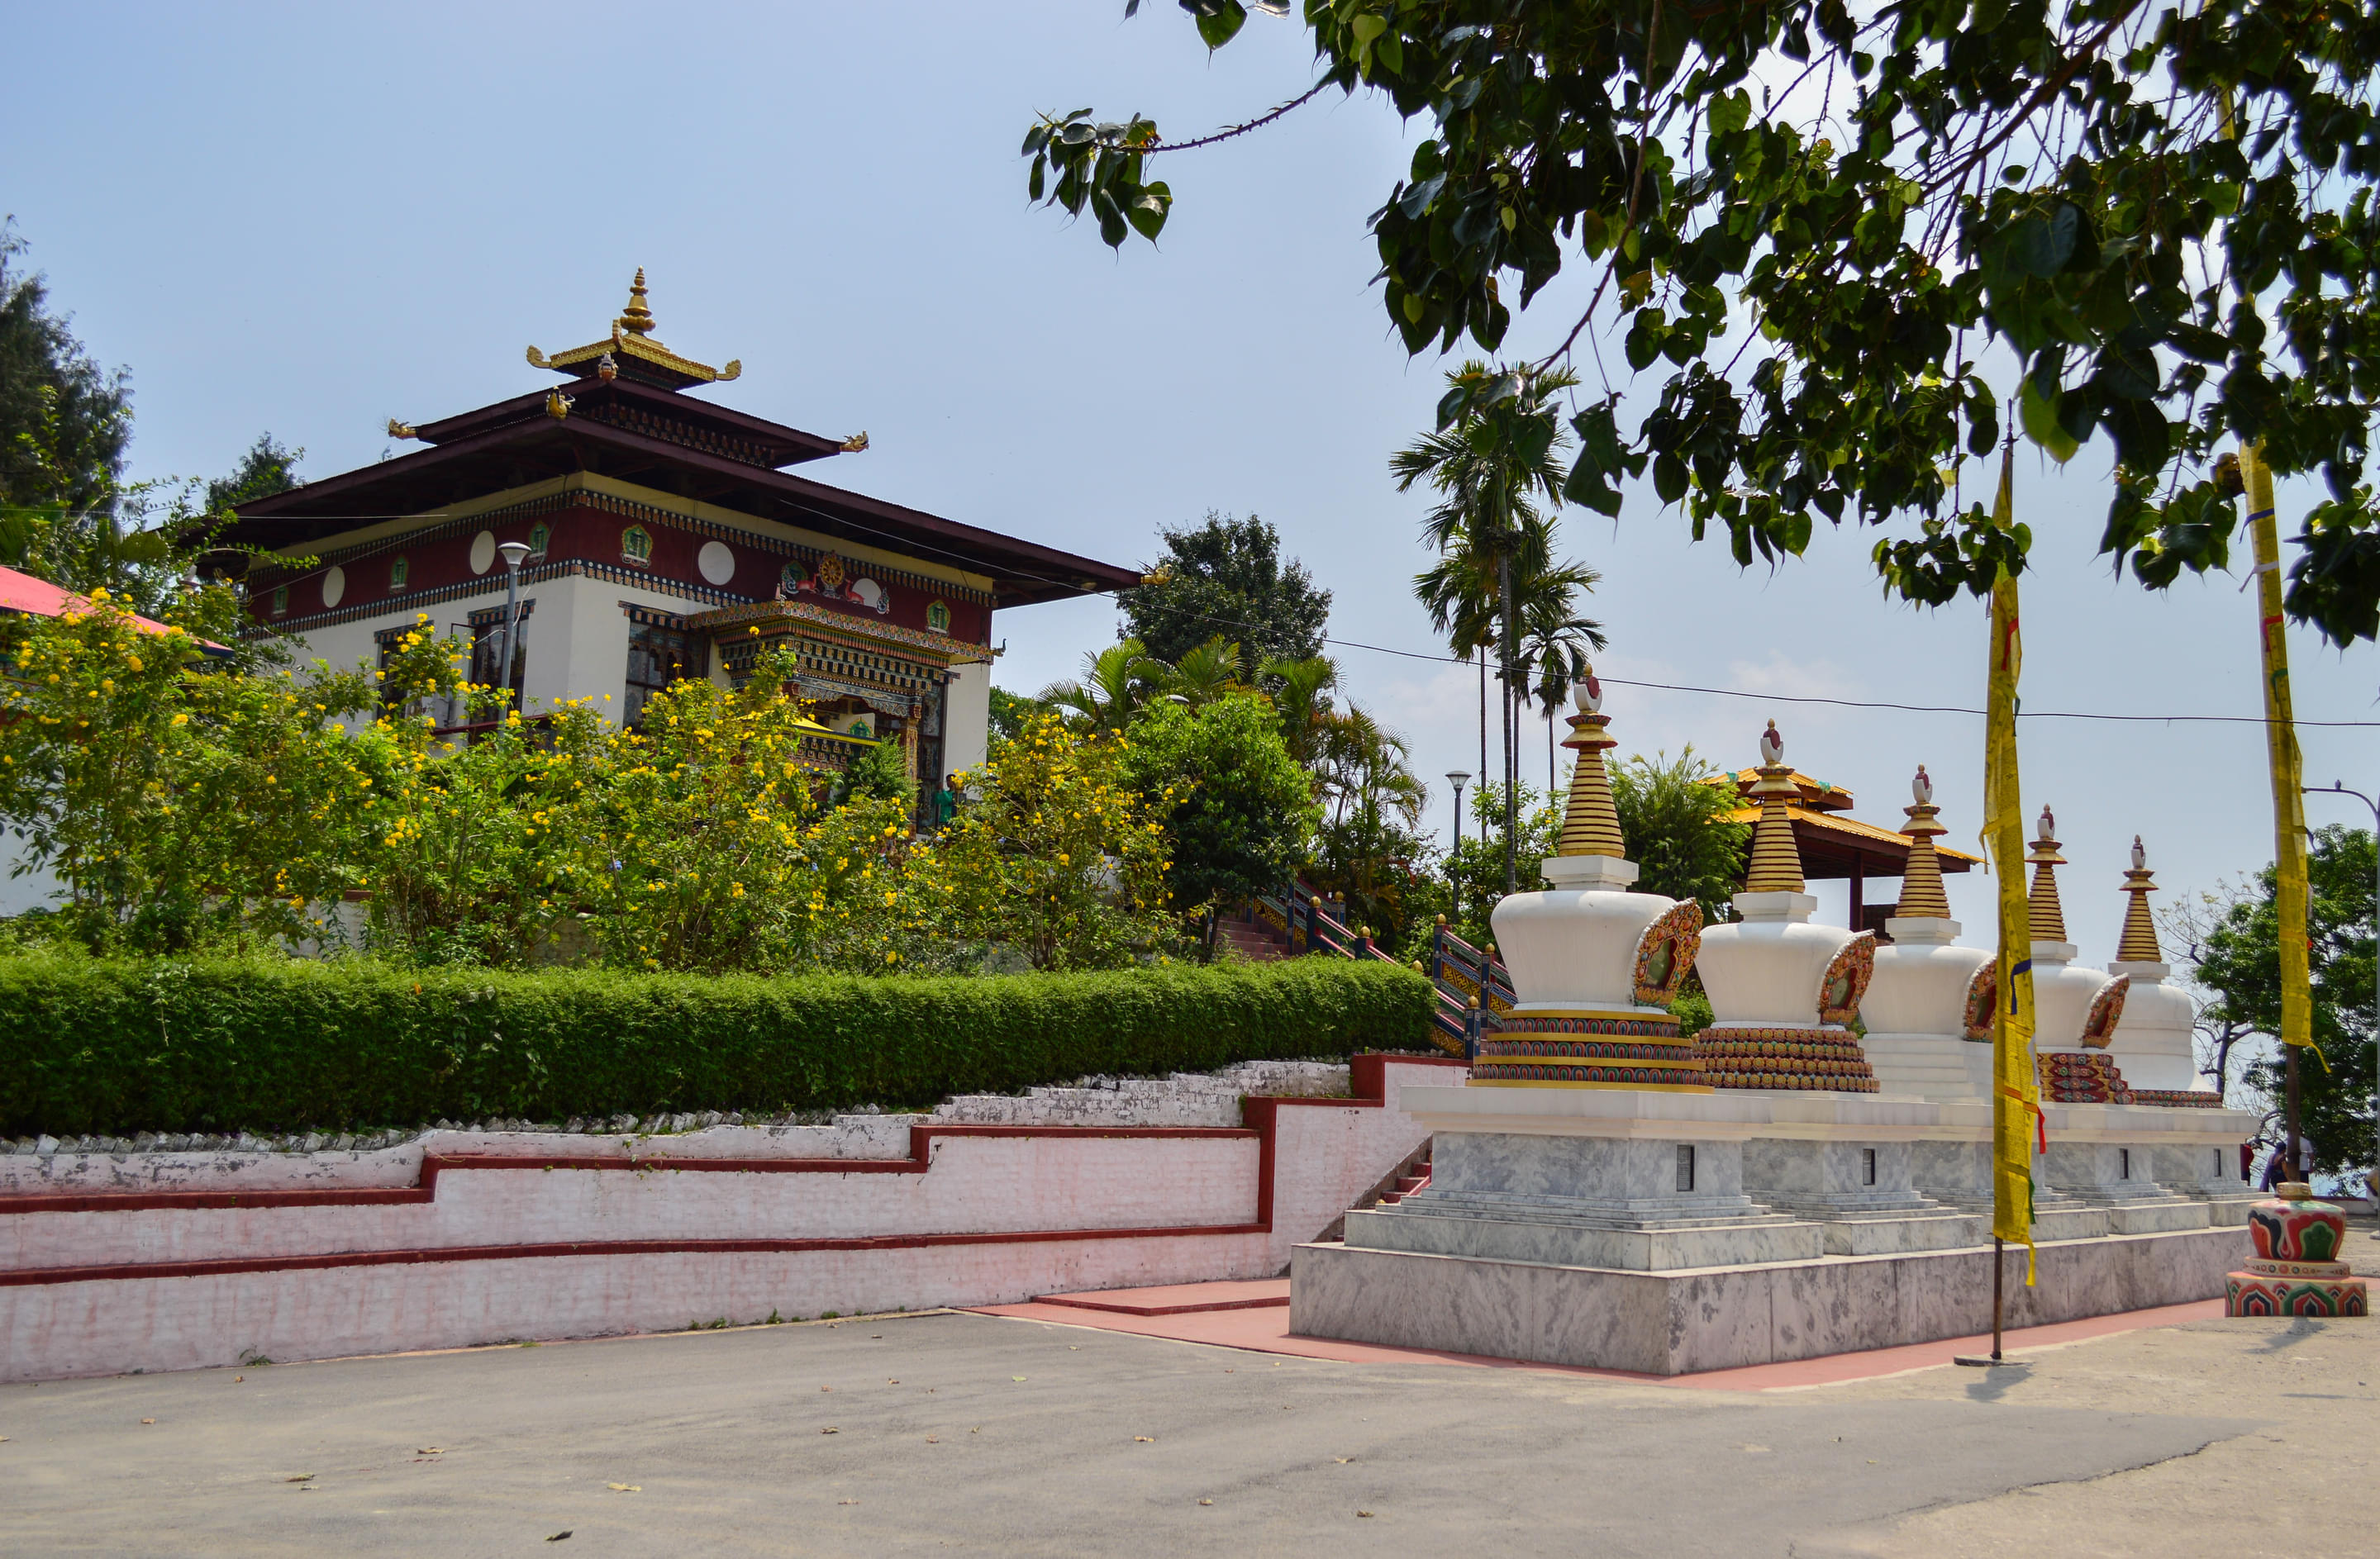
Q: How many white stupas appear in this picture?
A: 5